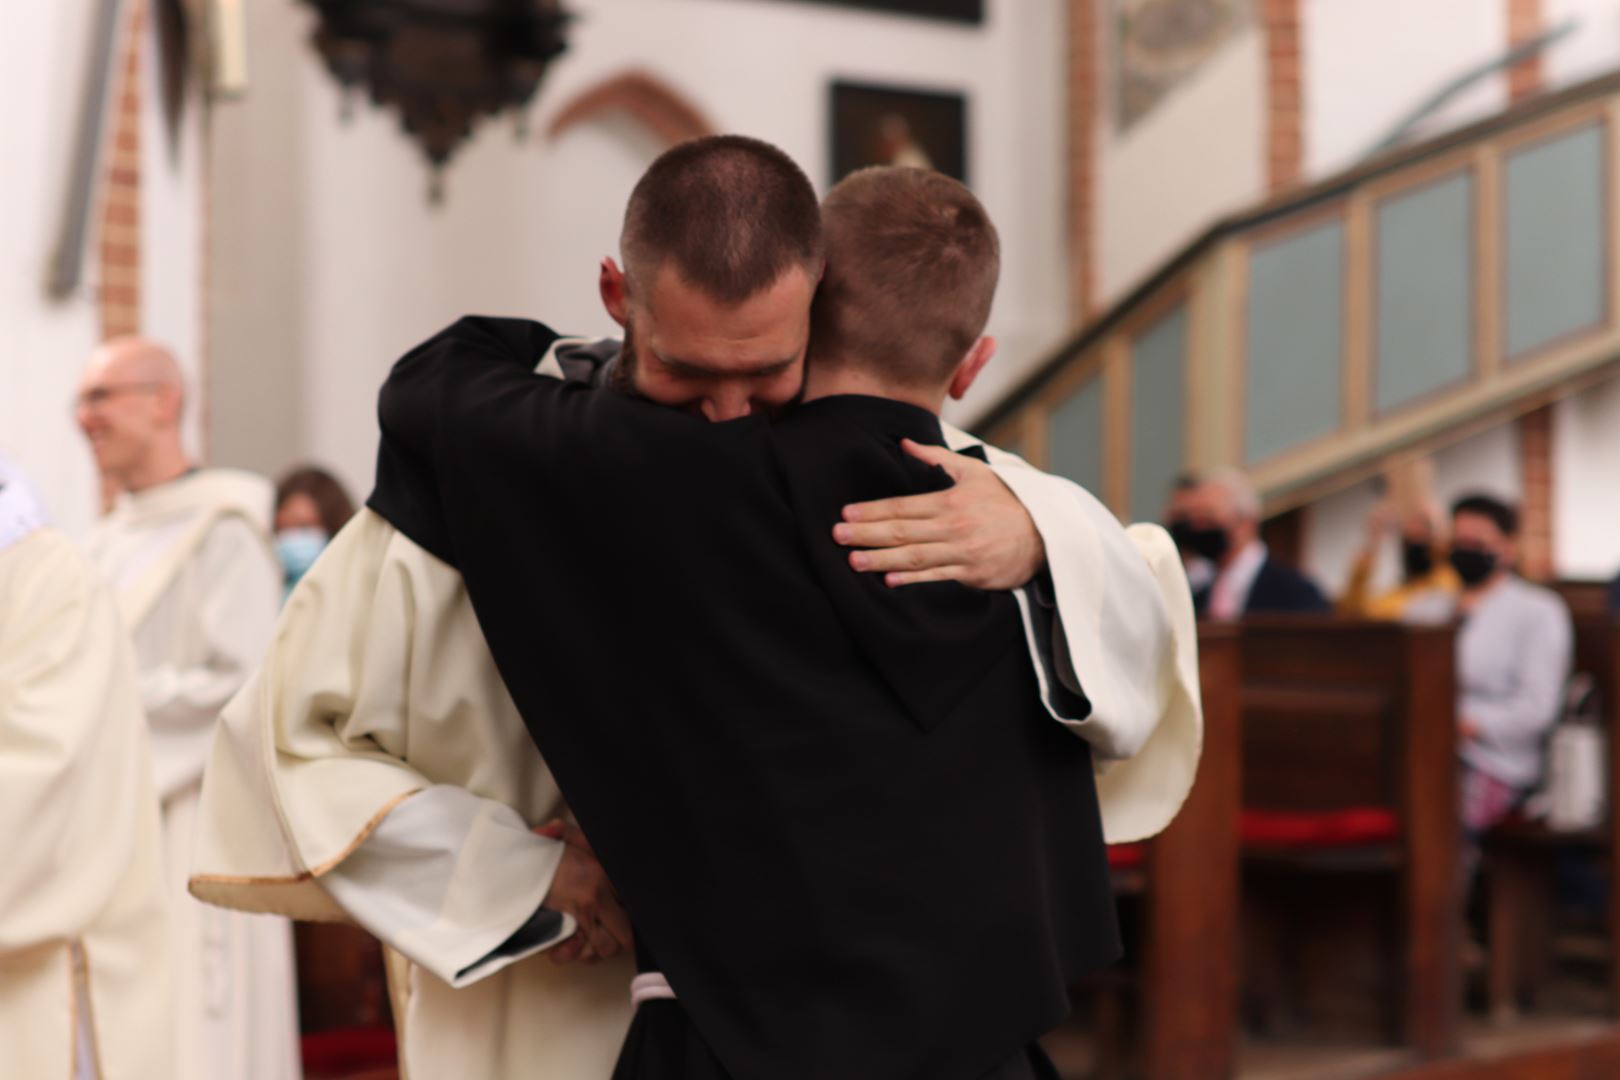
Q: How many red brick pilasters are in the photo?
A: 4